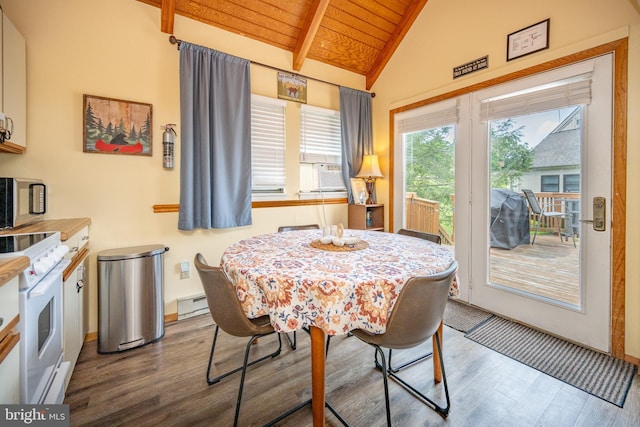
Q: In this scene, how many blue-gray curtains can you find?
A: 2